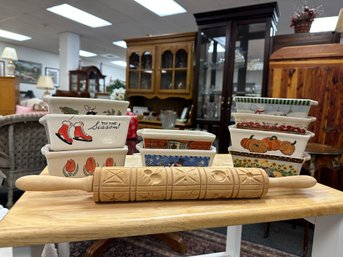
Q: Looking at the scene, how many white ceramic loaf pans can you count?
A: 9